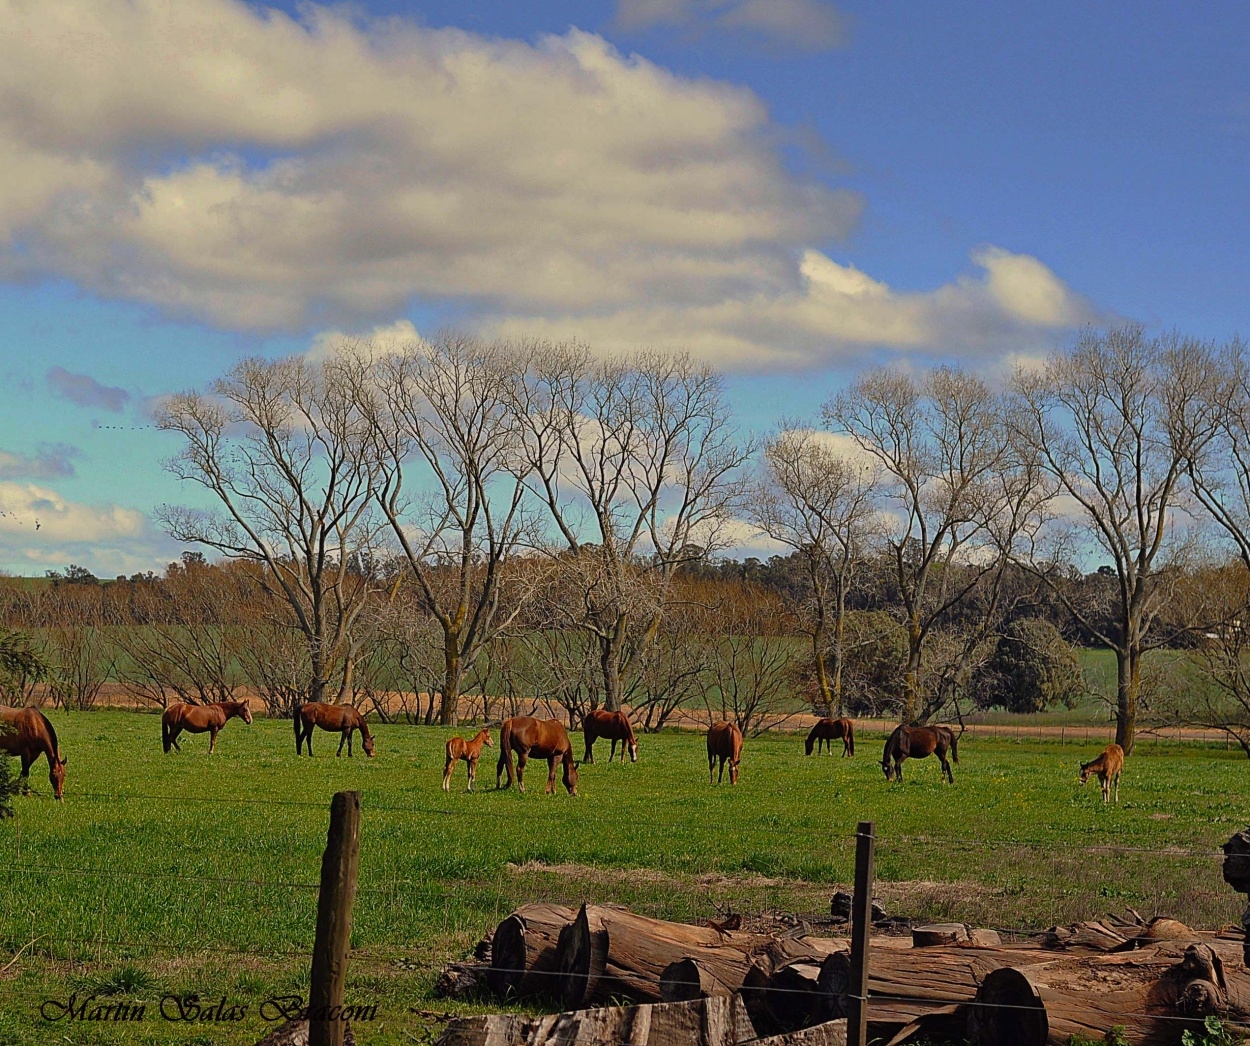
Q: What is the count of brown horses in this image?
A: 10